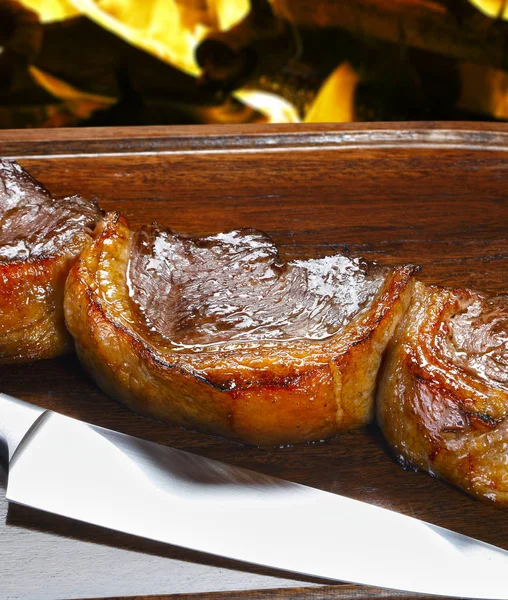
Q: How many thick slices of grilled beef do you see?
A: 3